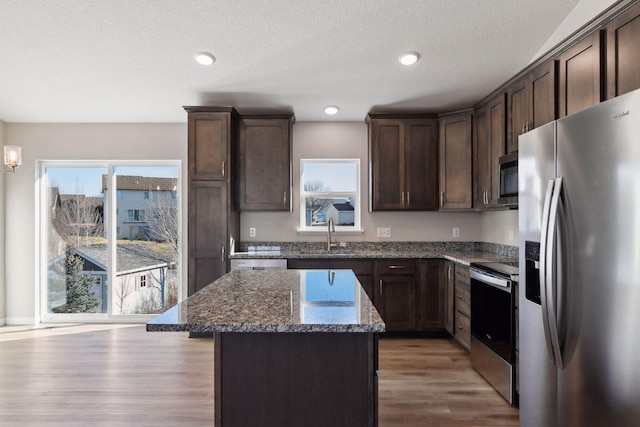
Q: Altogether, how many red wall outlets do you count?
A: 0